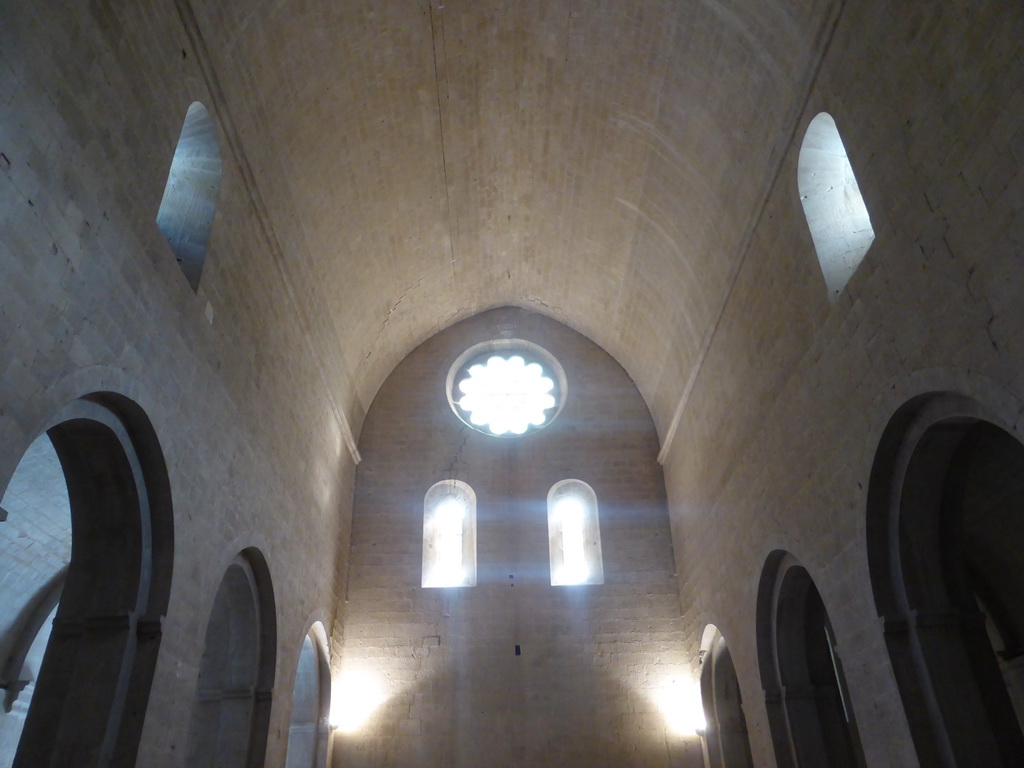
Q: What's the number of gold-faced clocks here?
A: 0